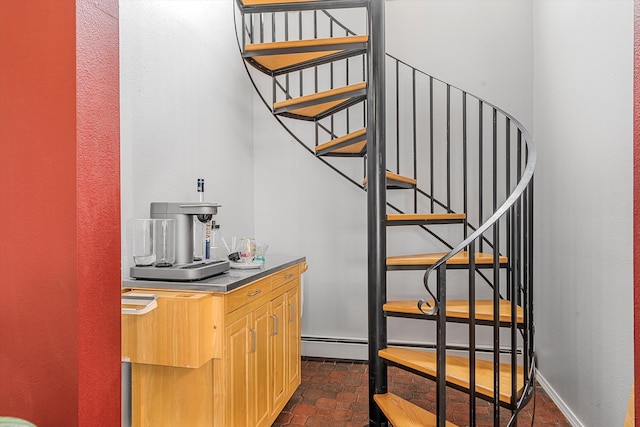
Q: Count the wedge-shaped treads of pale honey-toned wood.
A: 10